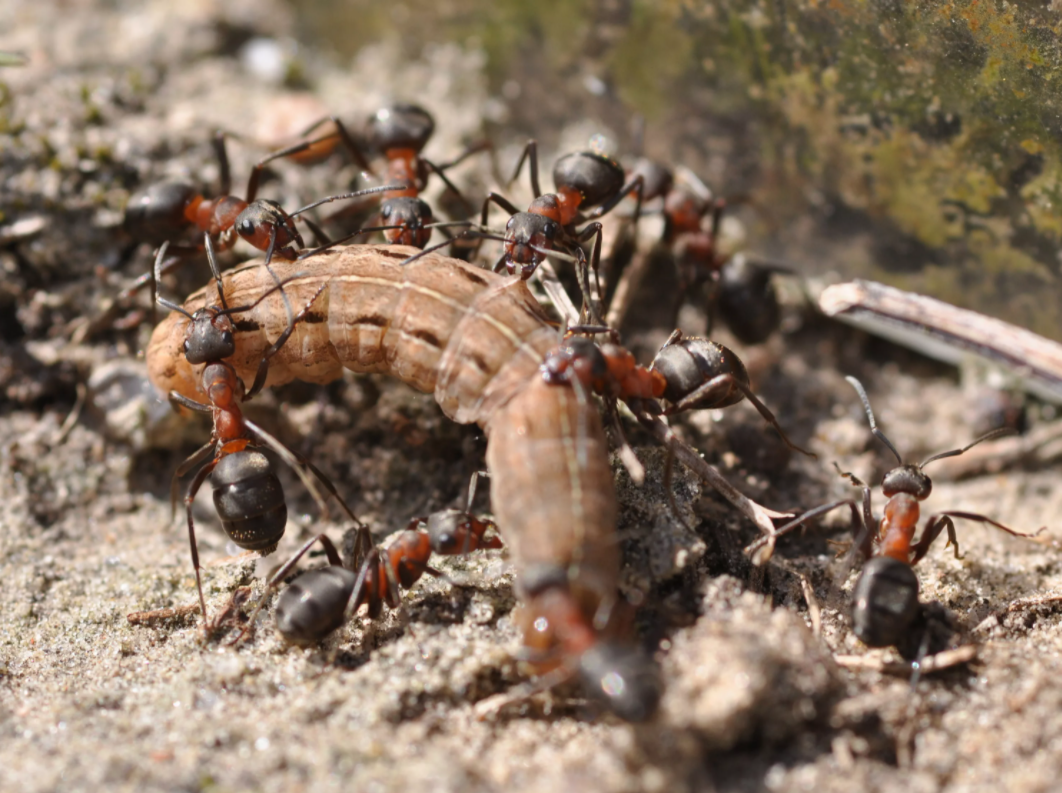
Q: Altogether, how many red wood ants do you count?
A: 9